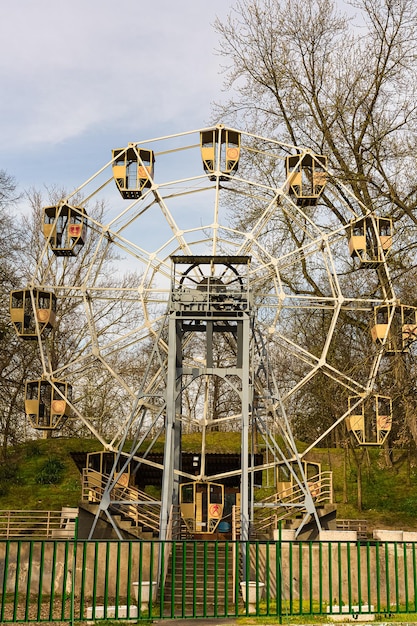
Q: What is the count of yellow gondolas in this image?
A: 12